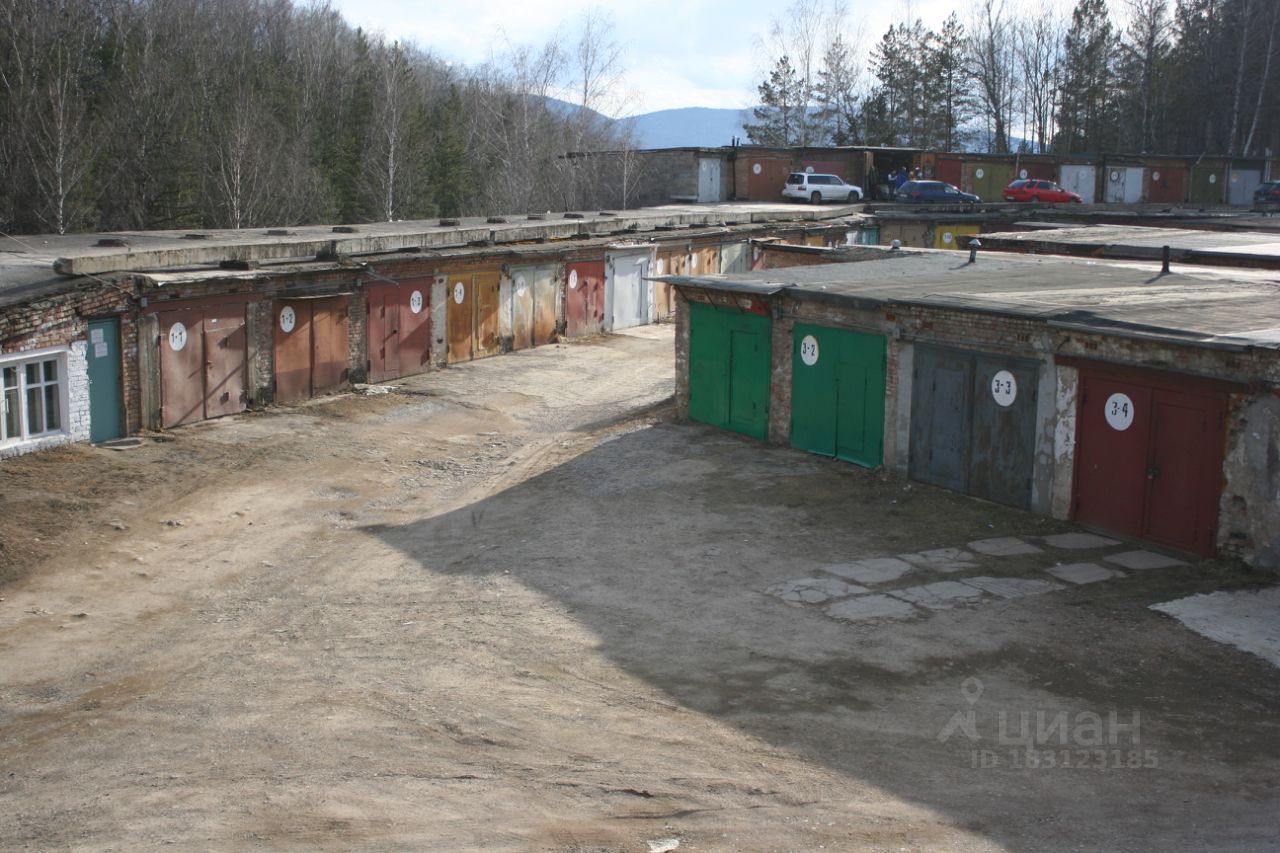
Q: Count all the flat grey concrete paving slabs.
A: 10